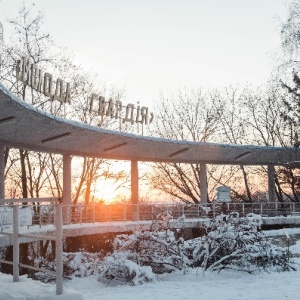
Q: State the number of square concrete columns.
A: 5